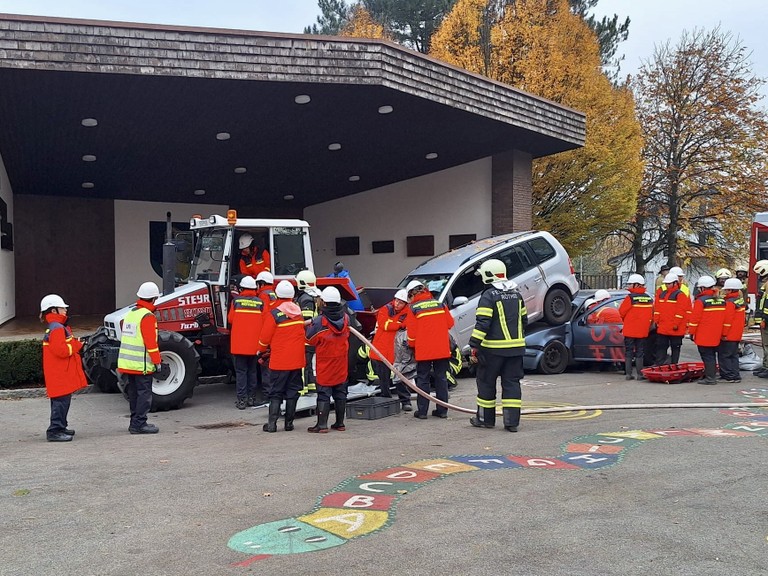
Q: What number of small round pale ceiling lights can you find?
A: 12